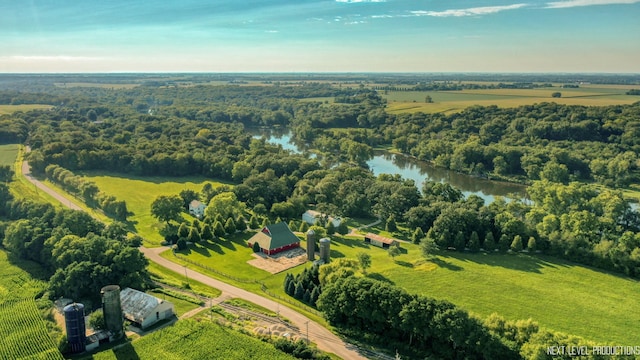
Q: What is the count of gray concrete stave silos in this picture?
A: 3